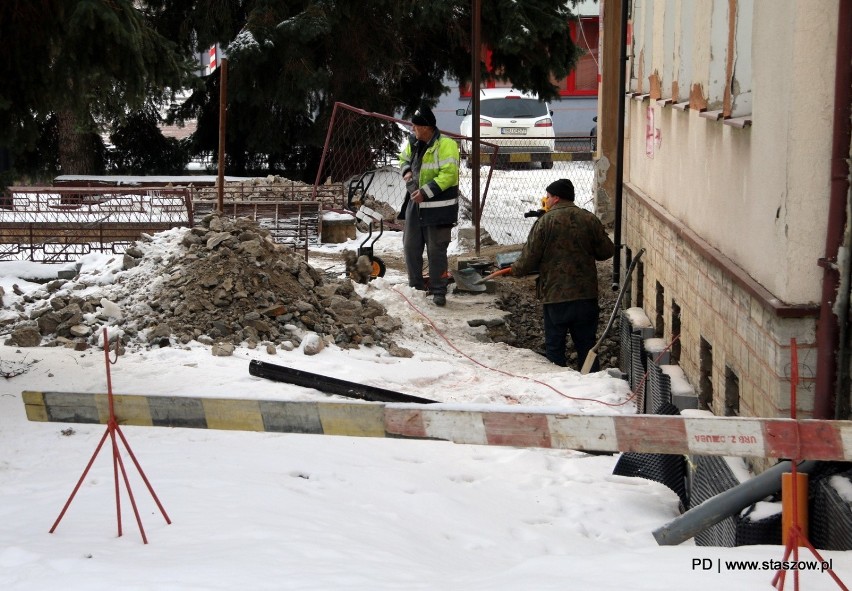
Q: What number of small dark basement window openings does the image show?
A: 6